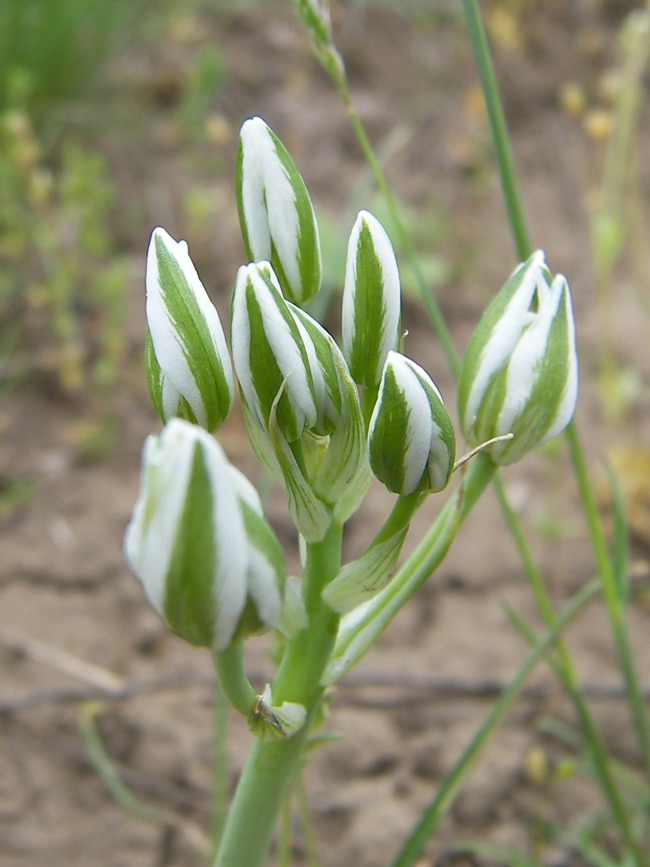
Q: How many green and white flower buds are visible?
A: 8